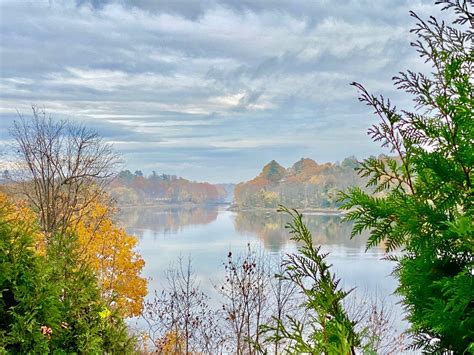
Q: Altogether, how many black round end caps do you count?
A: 0